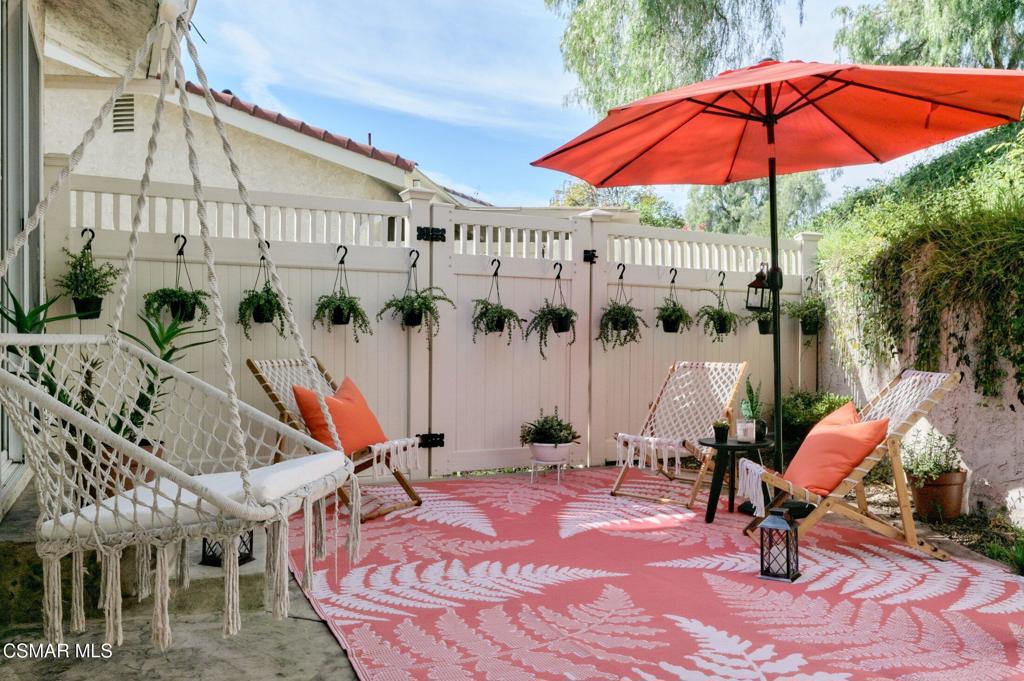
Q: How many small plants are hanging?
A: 12